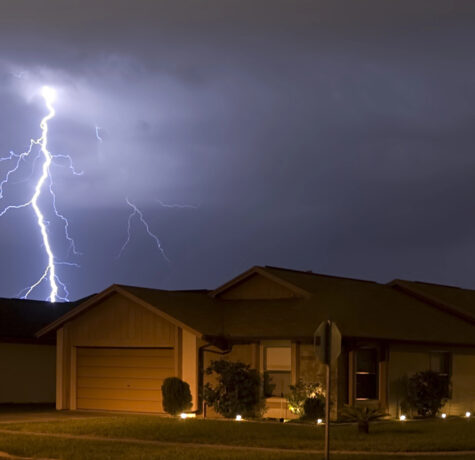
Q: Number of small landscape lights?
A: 6